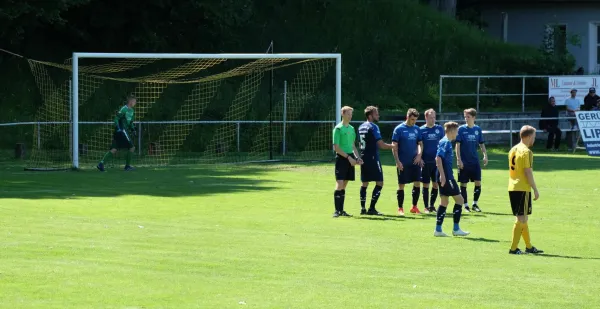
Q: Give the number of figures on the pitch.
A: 8